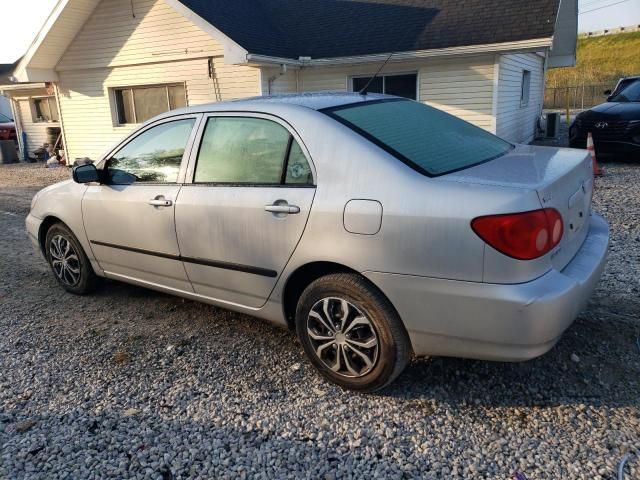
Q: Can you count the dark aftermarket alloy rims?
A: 2